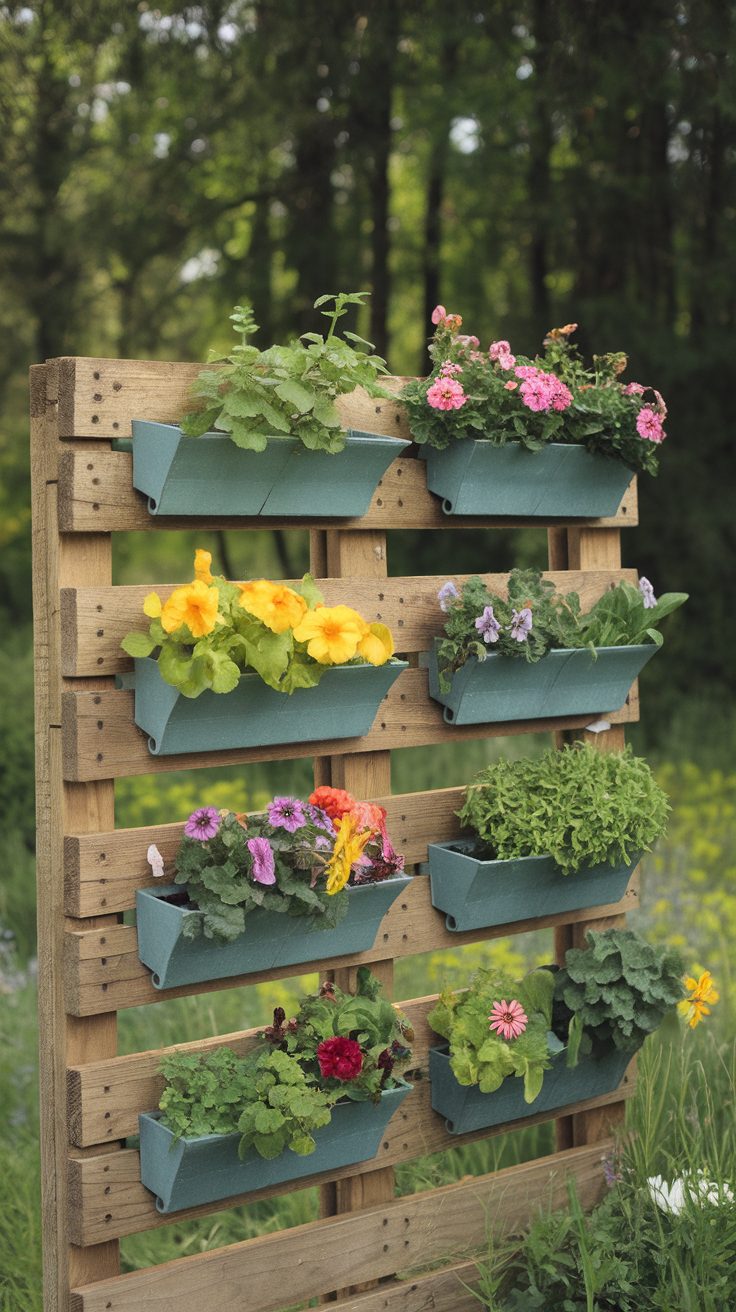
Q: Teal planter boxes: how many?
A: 8